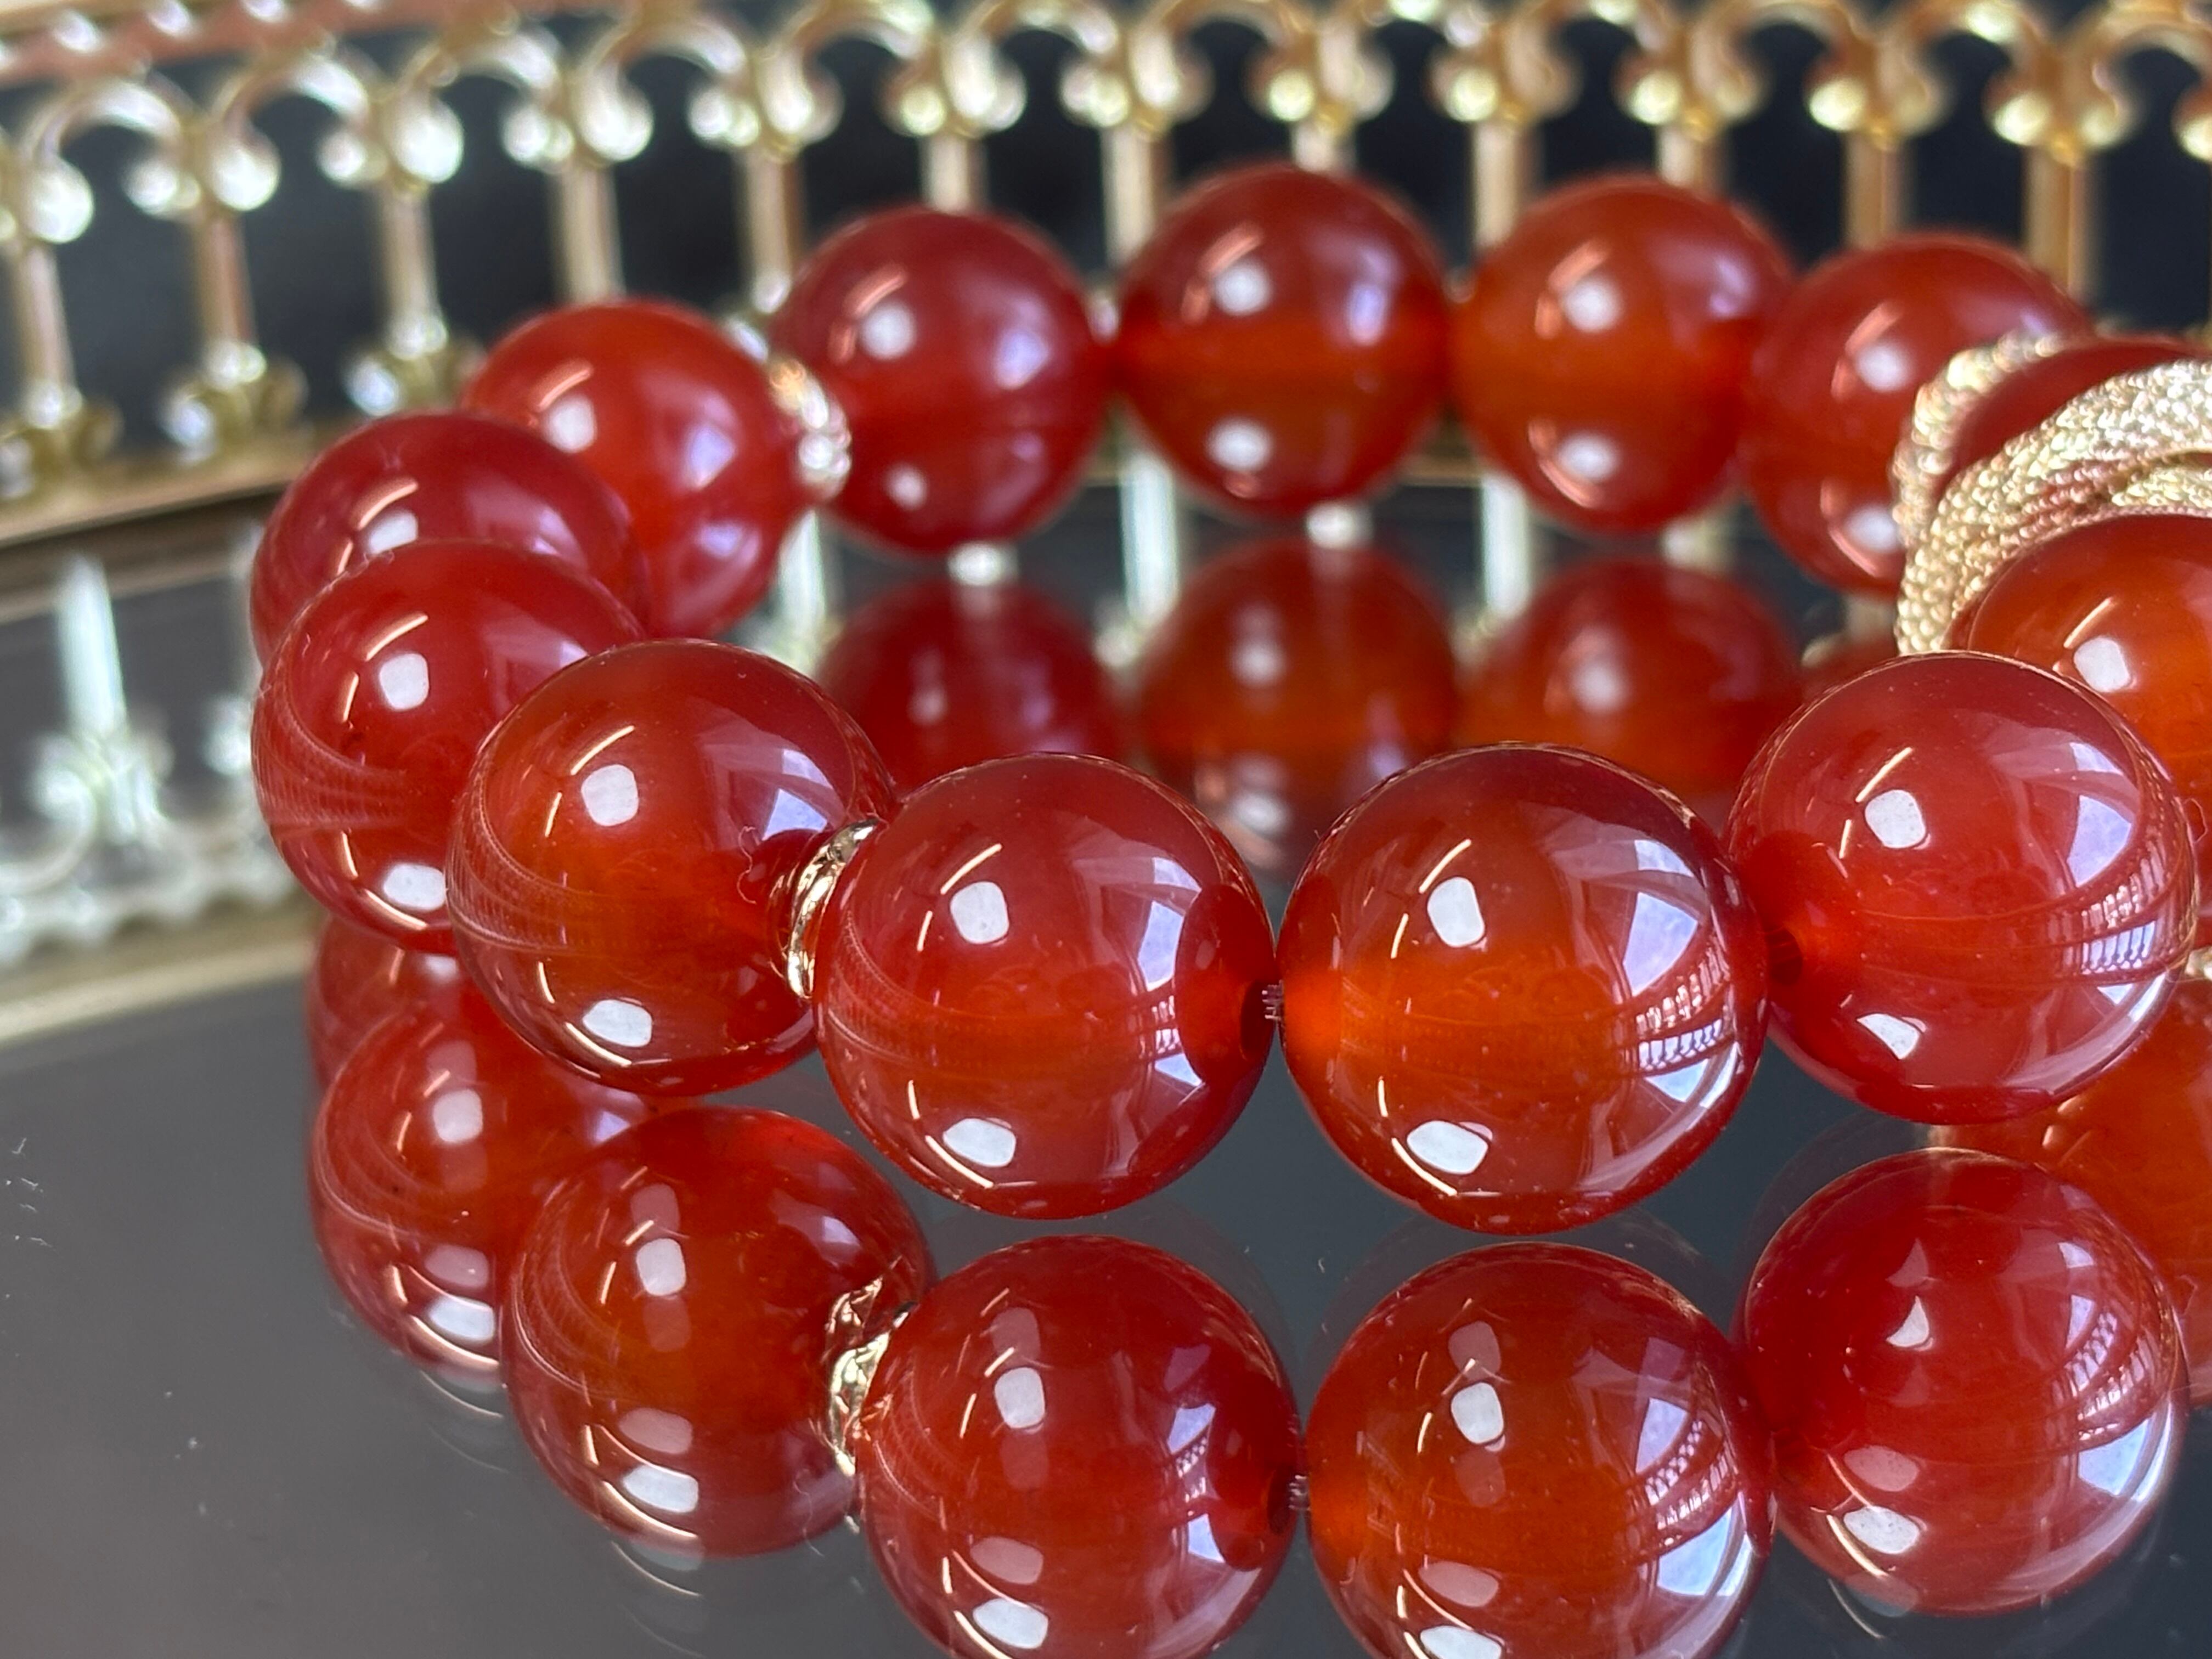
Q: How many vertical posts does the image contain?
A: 12